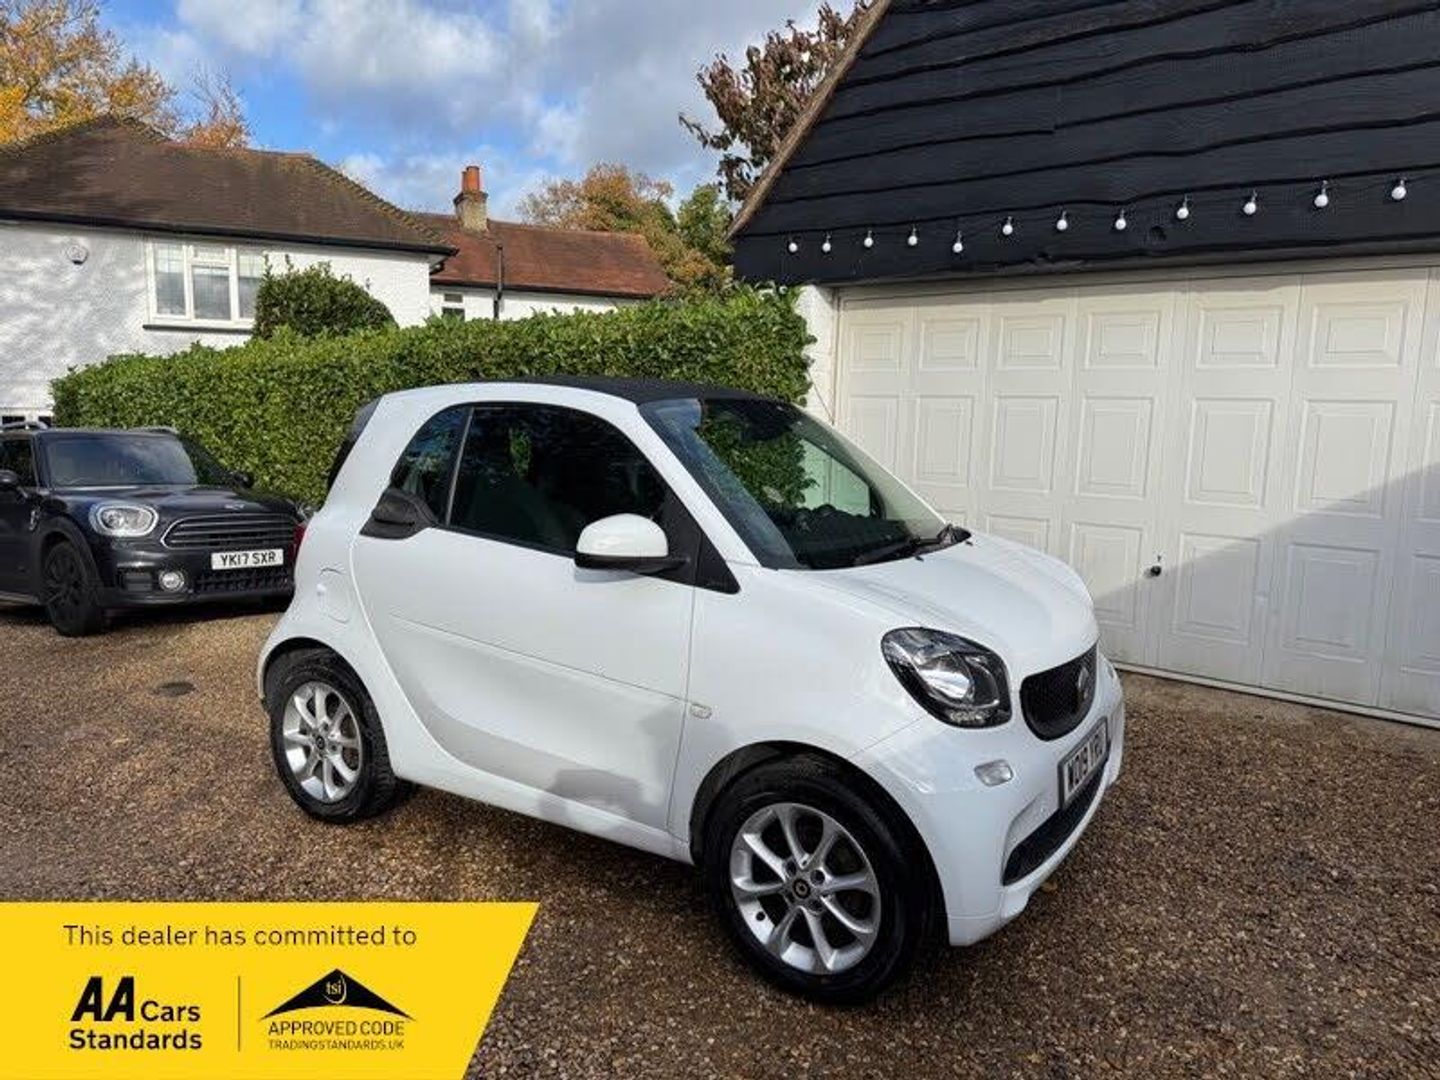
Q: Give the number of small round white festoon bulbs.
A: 12